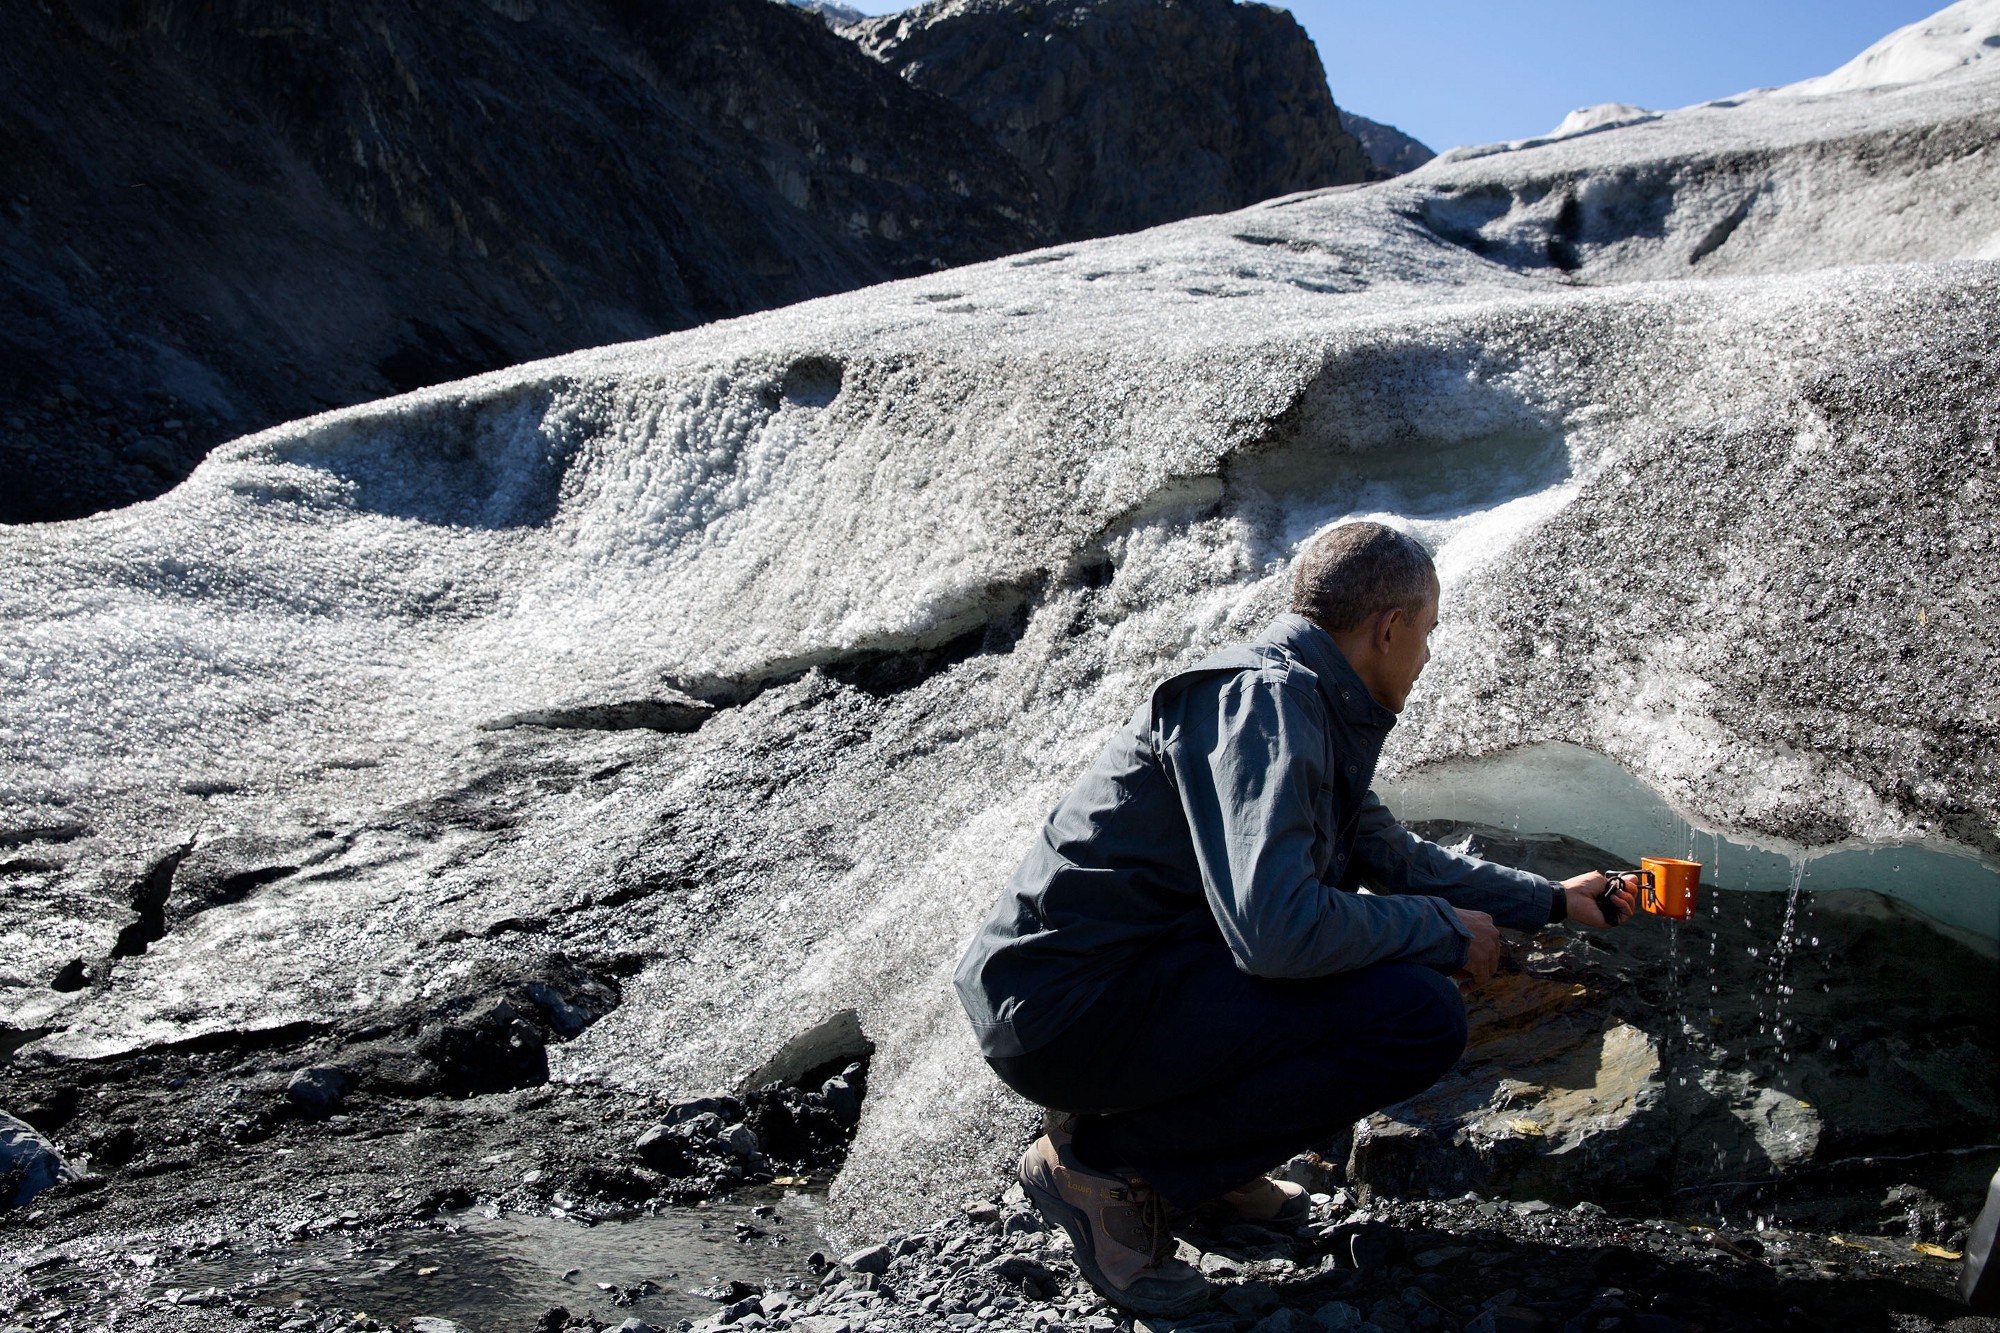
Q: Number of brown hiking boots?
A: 2